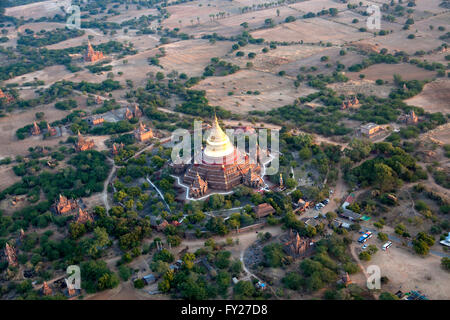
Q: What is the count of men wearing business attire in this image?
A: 0